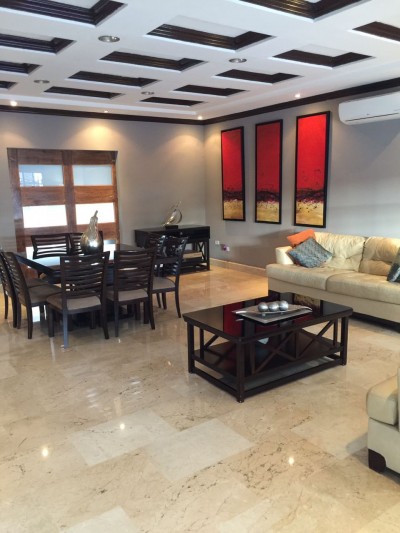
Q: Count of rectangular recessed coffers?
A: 14